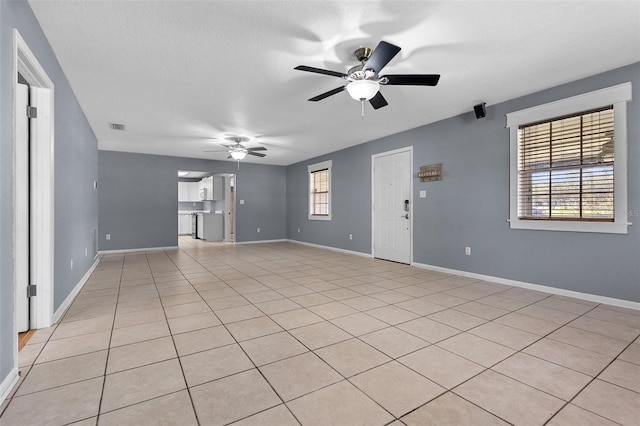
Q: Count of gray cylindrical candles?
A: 0